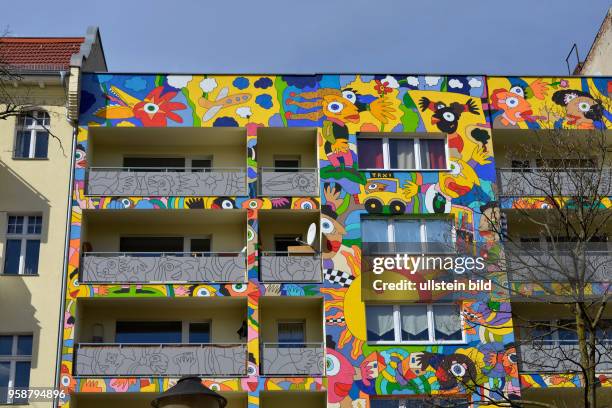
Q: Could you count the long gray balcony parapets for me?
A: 6